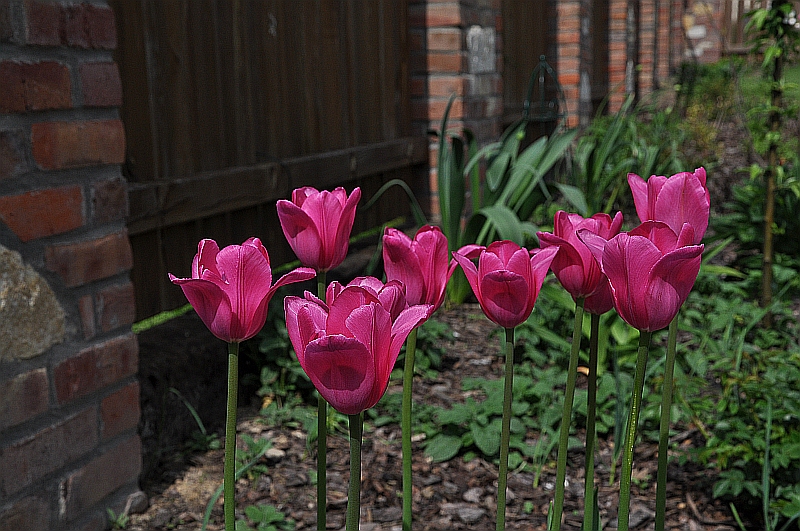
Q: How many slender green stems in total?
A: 9